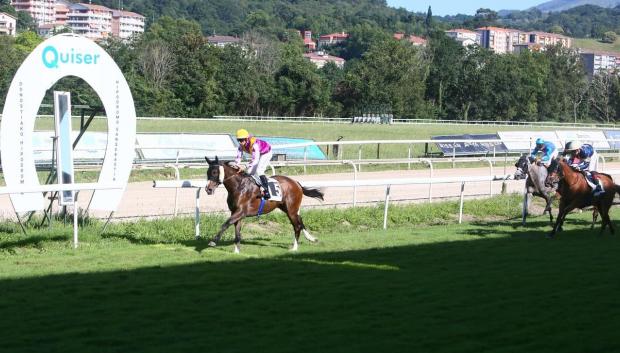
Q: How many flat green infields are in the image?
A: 1